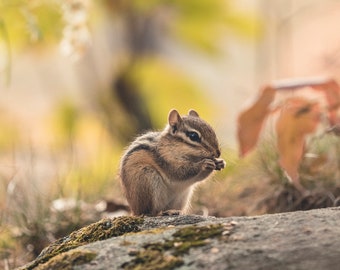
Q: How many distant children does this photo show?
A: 0